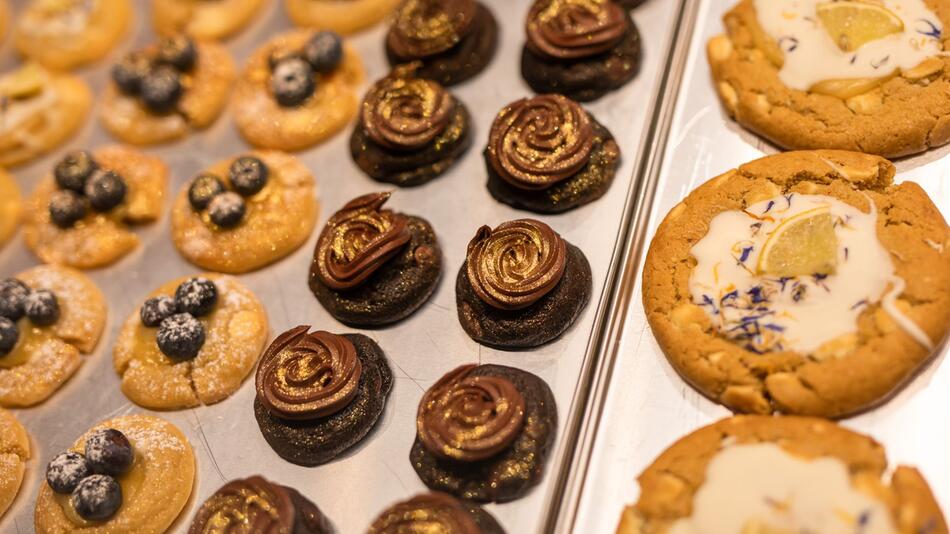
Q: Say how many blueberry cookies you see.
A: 7